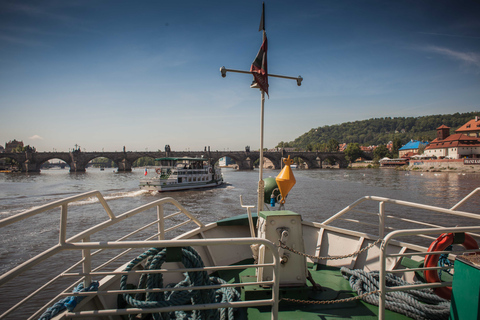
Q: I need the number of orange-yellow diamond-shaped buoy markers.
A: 1